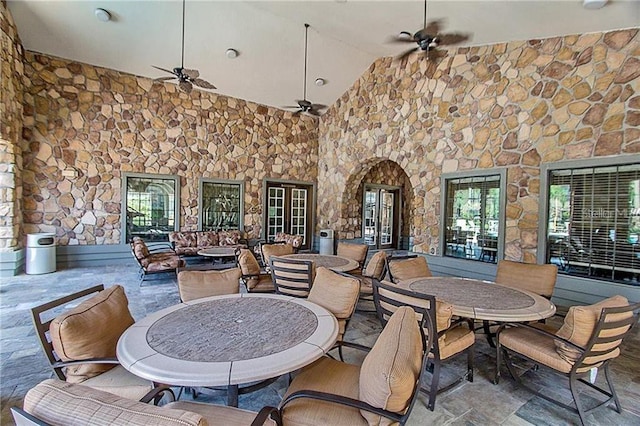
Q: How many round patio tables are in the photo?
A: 4